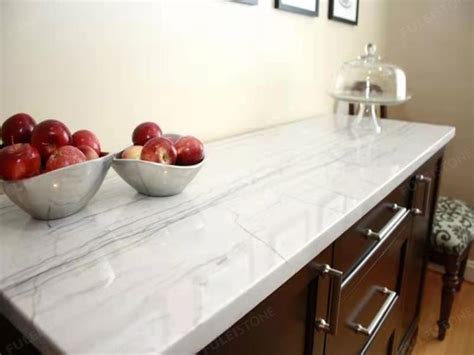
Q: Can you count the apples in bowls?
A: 10